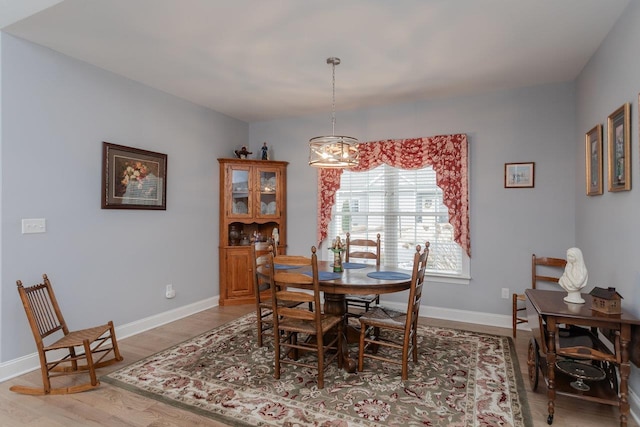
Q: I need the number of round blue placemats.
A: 4